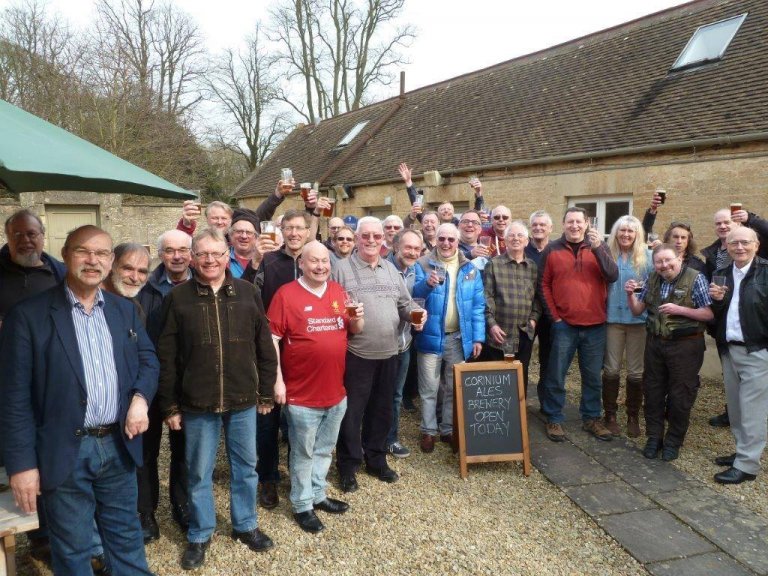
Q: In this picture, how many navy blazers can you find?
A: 1